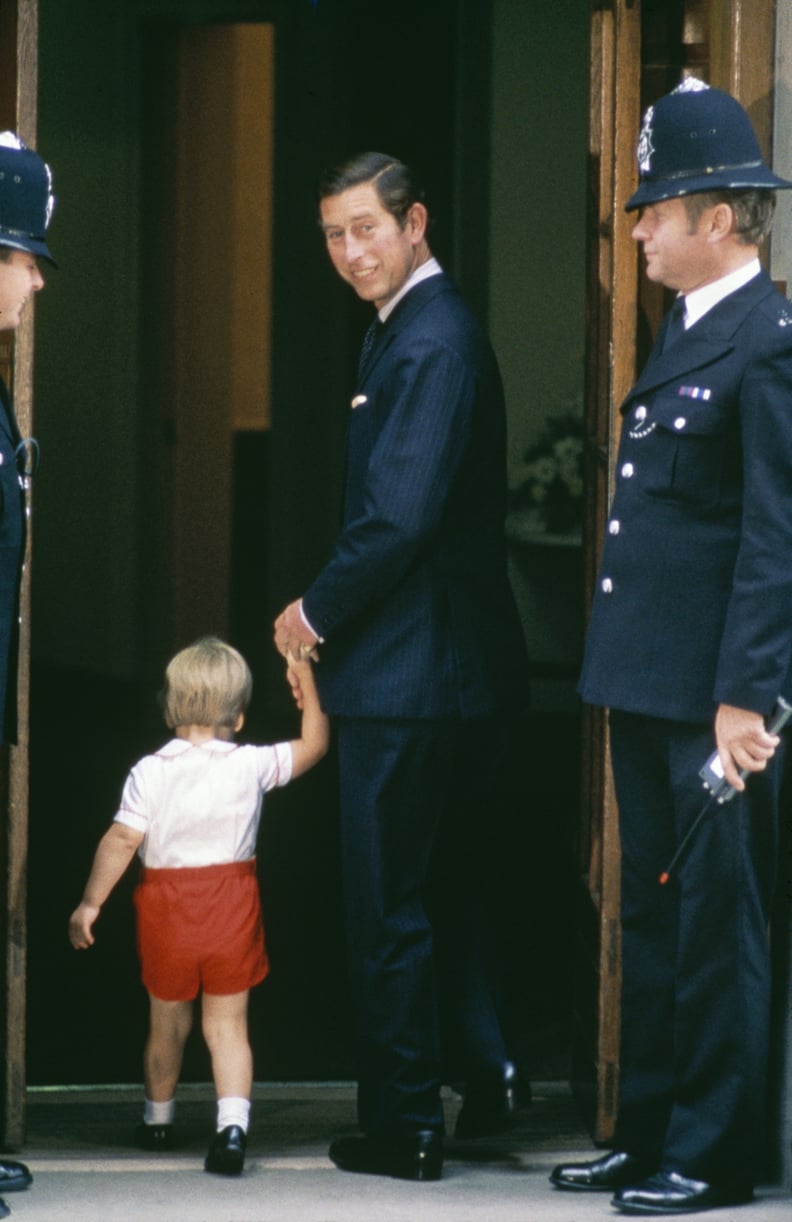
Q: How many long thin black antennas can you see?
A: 1